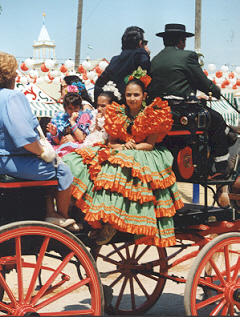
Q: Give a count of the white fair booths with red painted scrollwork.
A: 1